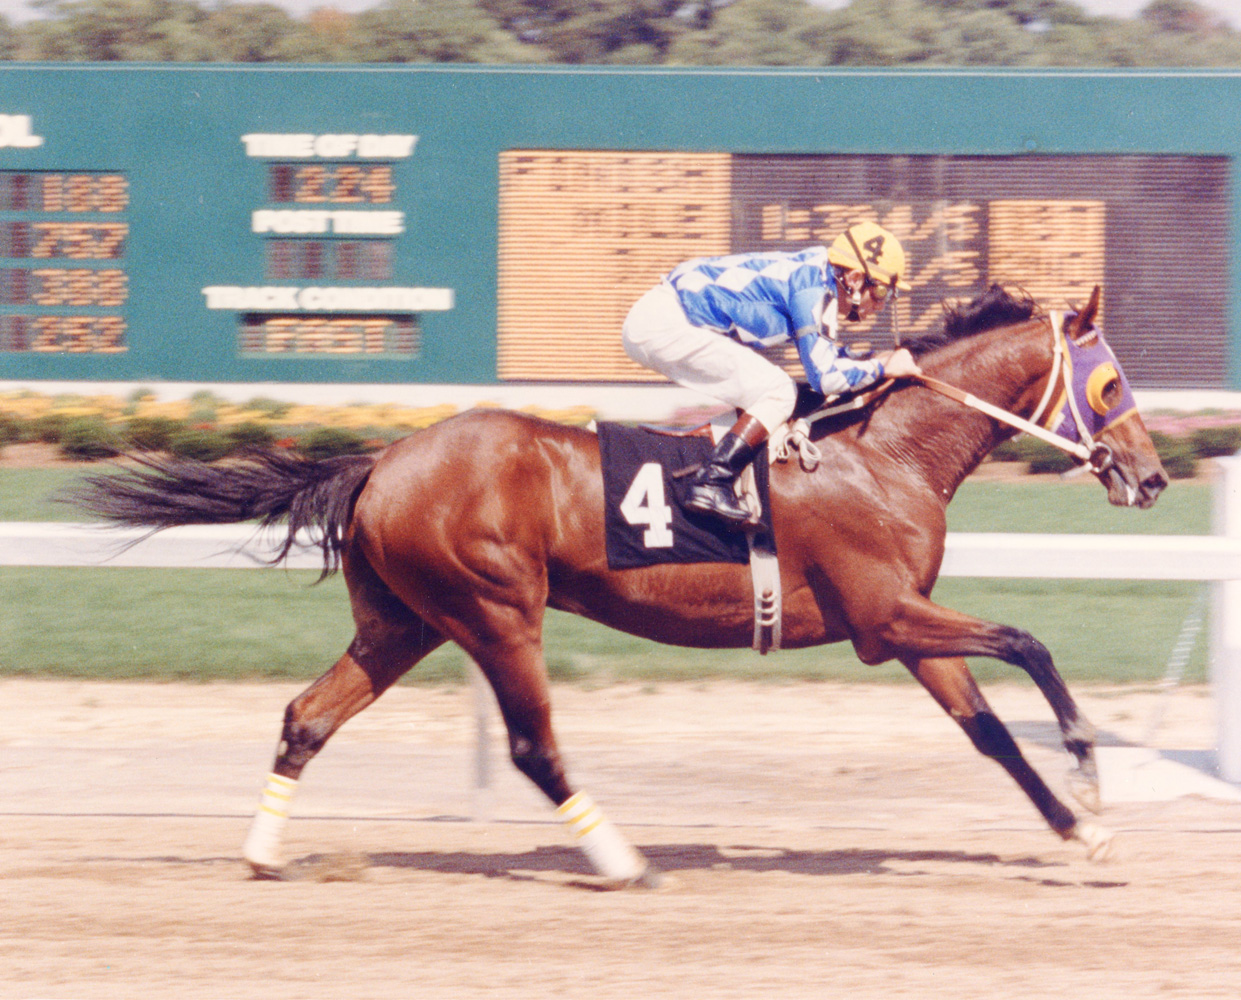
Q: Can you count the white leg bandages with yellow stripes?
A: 2